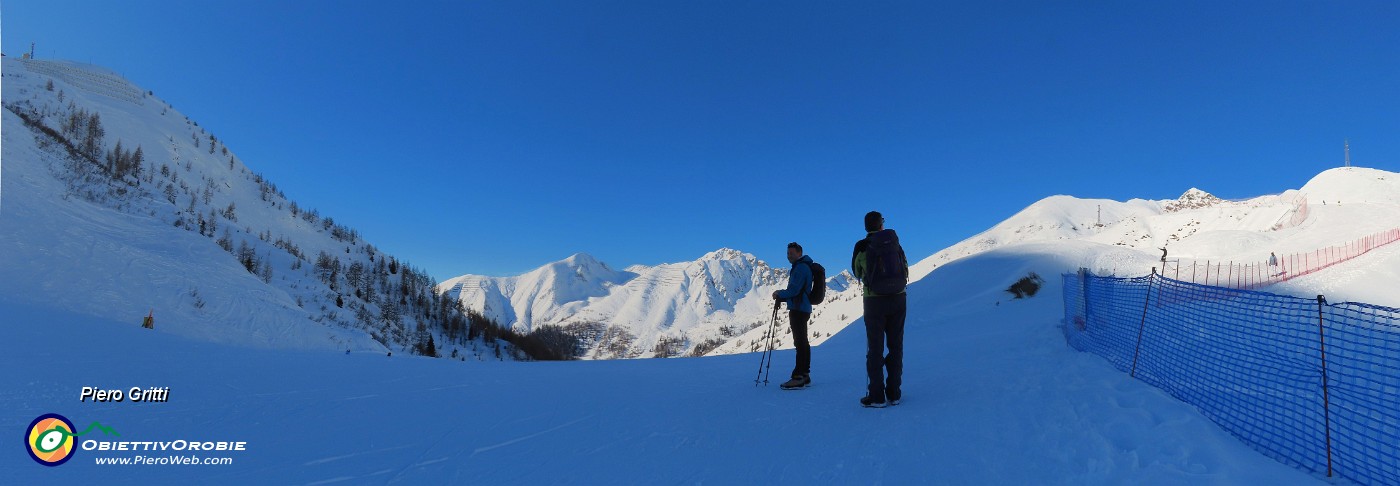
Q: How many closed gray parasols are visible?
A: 0